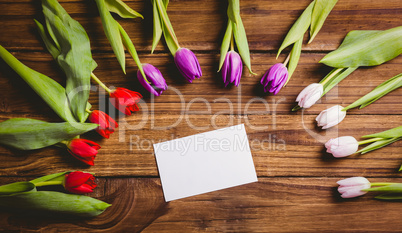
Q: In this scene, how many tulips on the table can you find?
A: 12